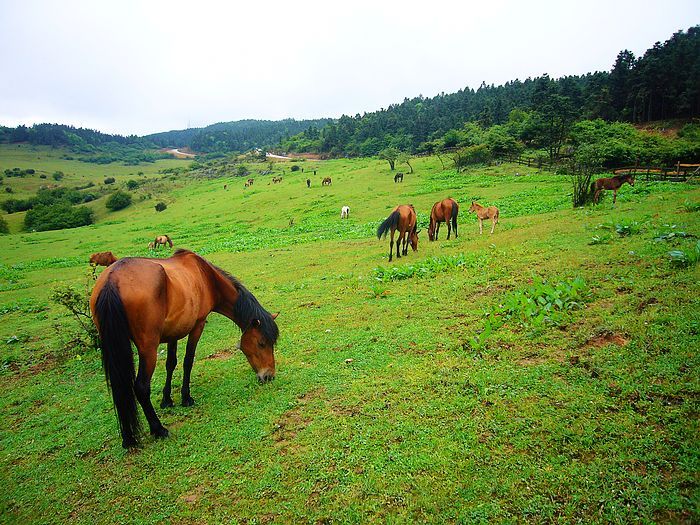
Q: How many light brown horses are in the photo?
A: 1